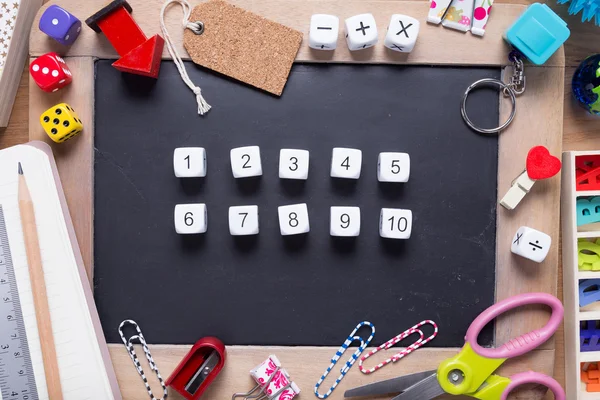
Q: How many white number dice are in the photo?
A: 10